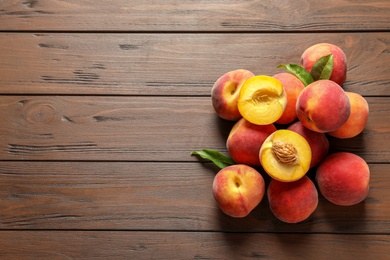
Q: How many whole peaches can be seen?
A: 10